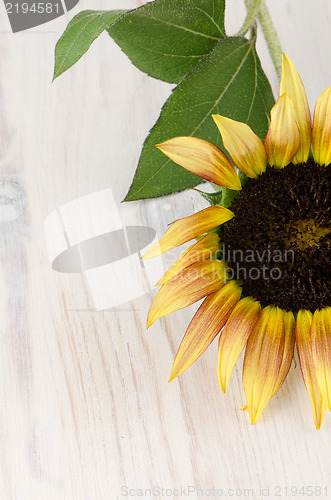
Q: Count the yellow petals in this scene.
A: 14